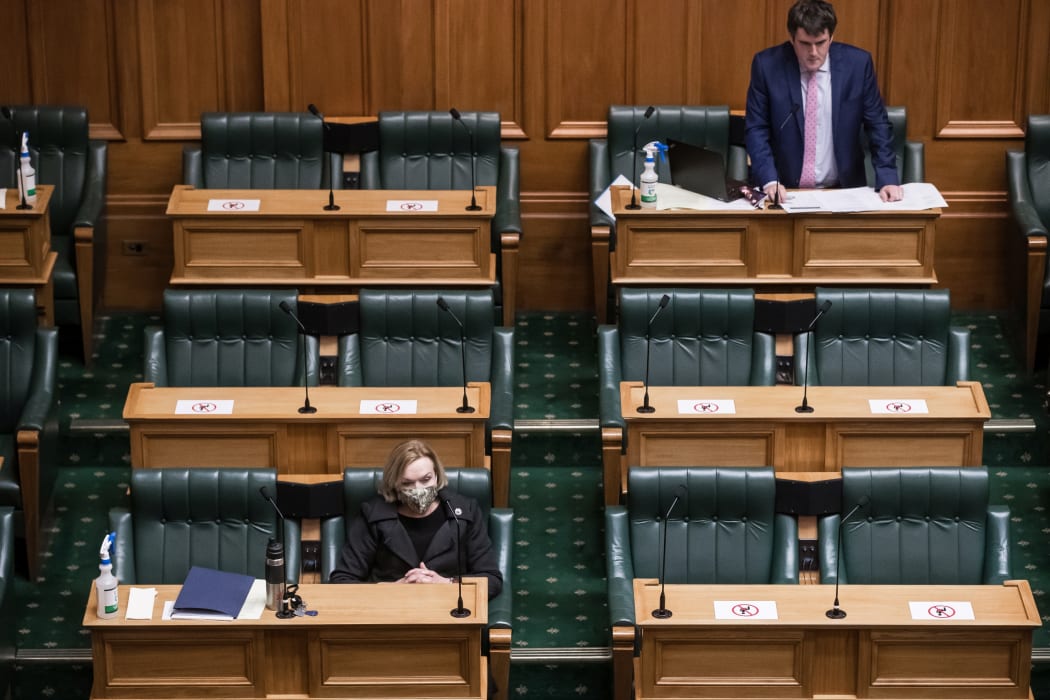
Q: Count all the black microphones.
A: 13